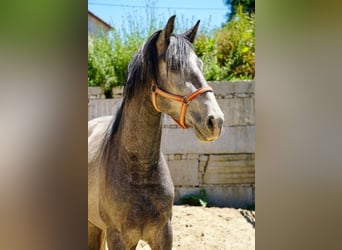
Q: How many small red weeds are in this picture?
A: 0